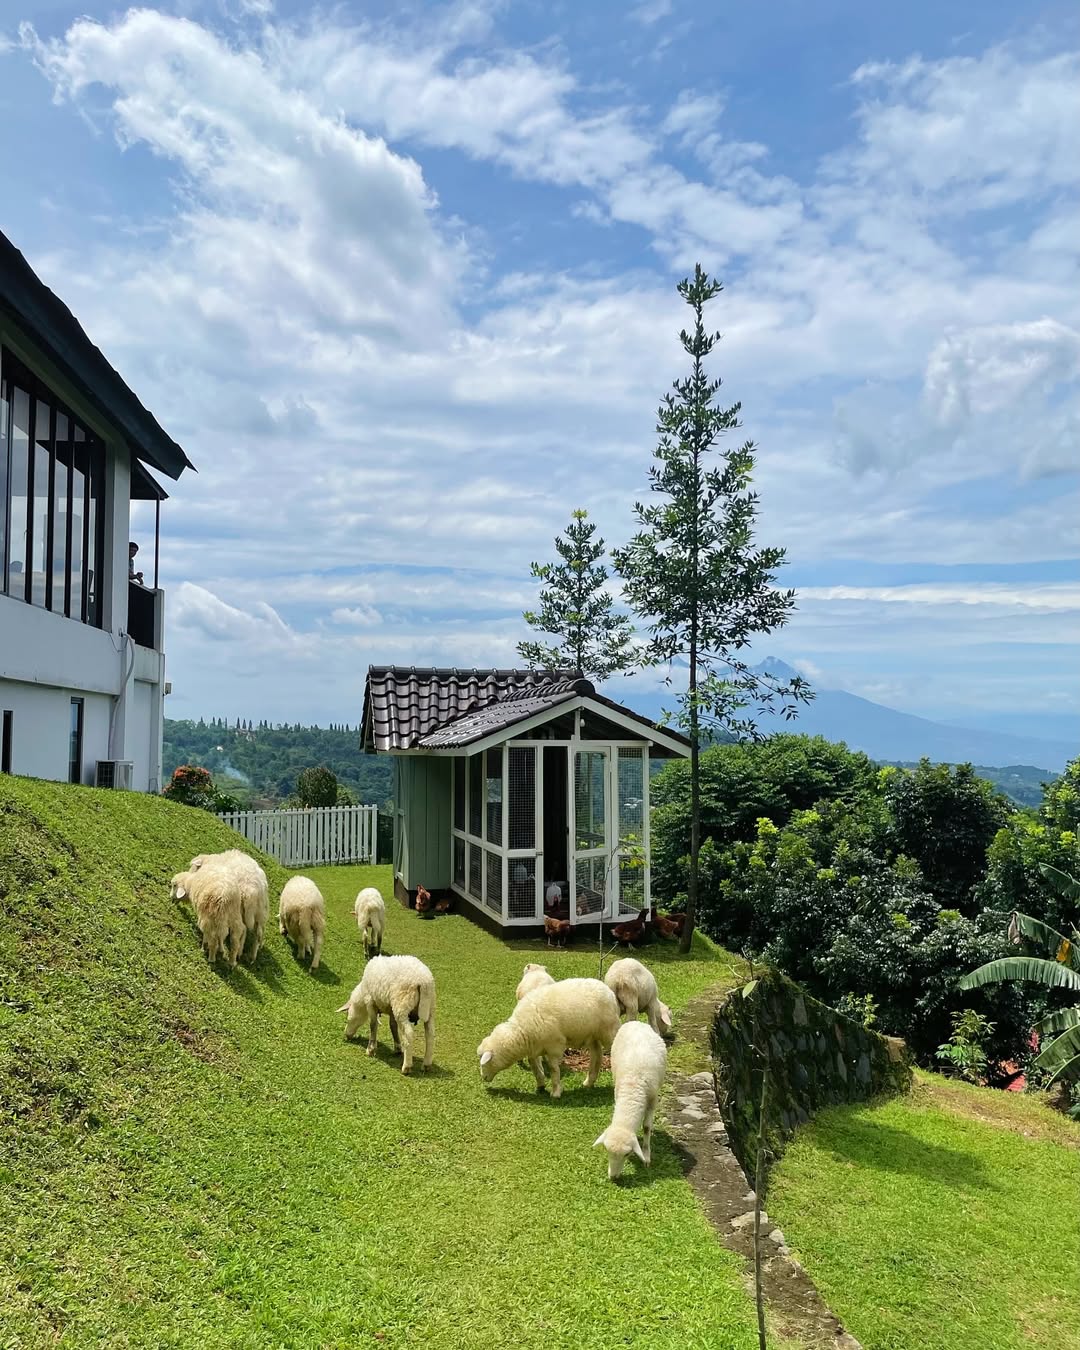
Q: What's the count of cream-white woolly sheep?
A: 9